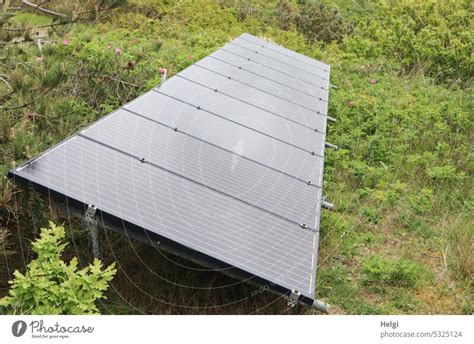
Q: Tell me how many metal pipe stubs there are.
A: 5